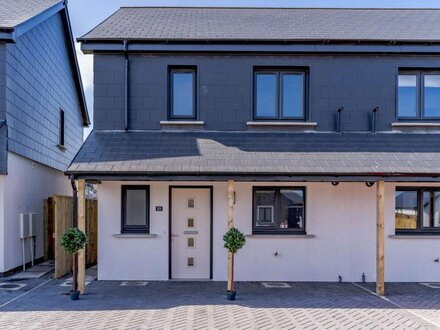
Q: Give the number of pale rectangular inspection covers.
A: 5